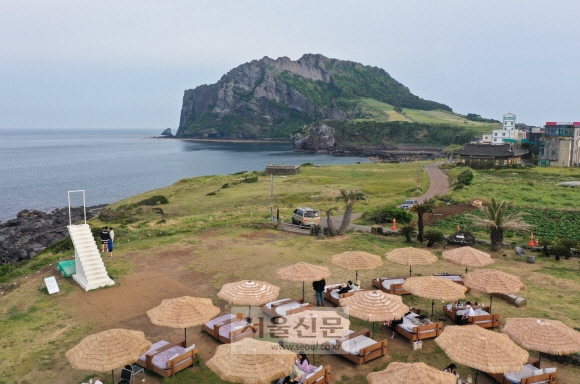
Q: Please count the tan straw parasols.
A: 15